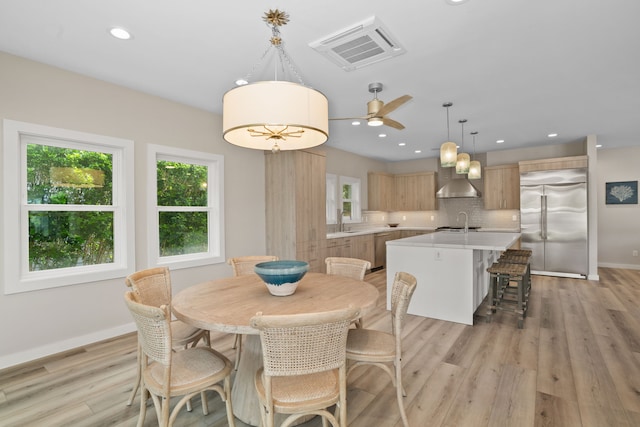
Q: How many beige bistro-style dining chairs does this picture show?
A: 6